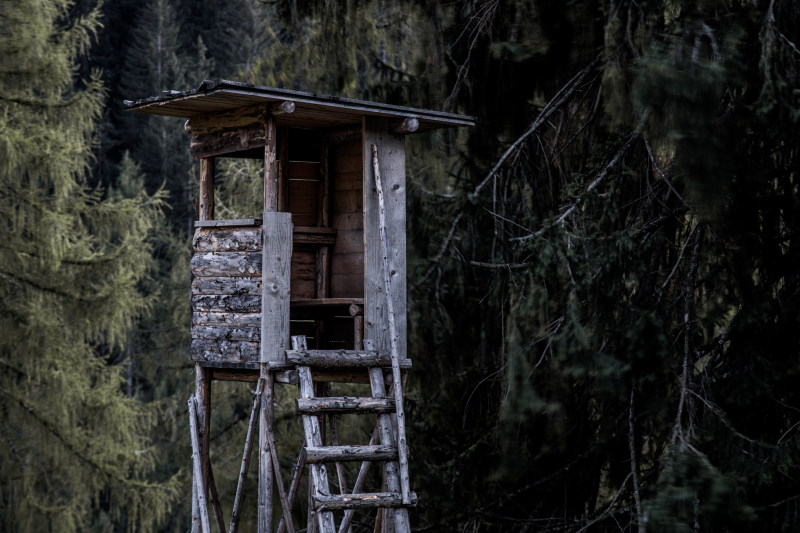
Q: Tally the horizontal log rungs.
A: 4